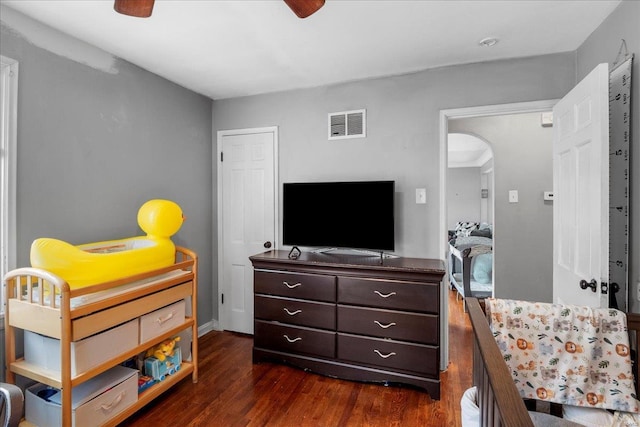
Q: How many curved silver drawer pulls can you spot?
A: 6